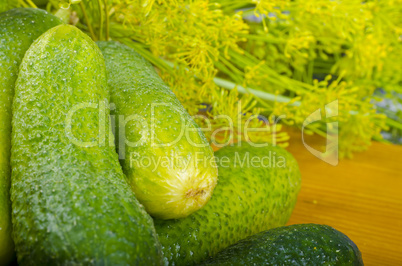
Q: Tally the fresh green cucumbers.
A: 5